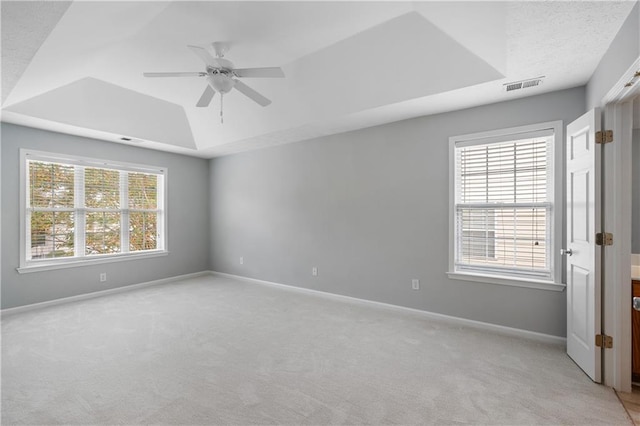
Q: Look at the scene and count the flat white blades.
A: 5